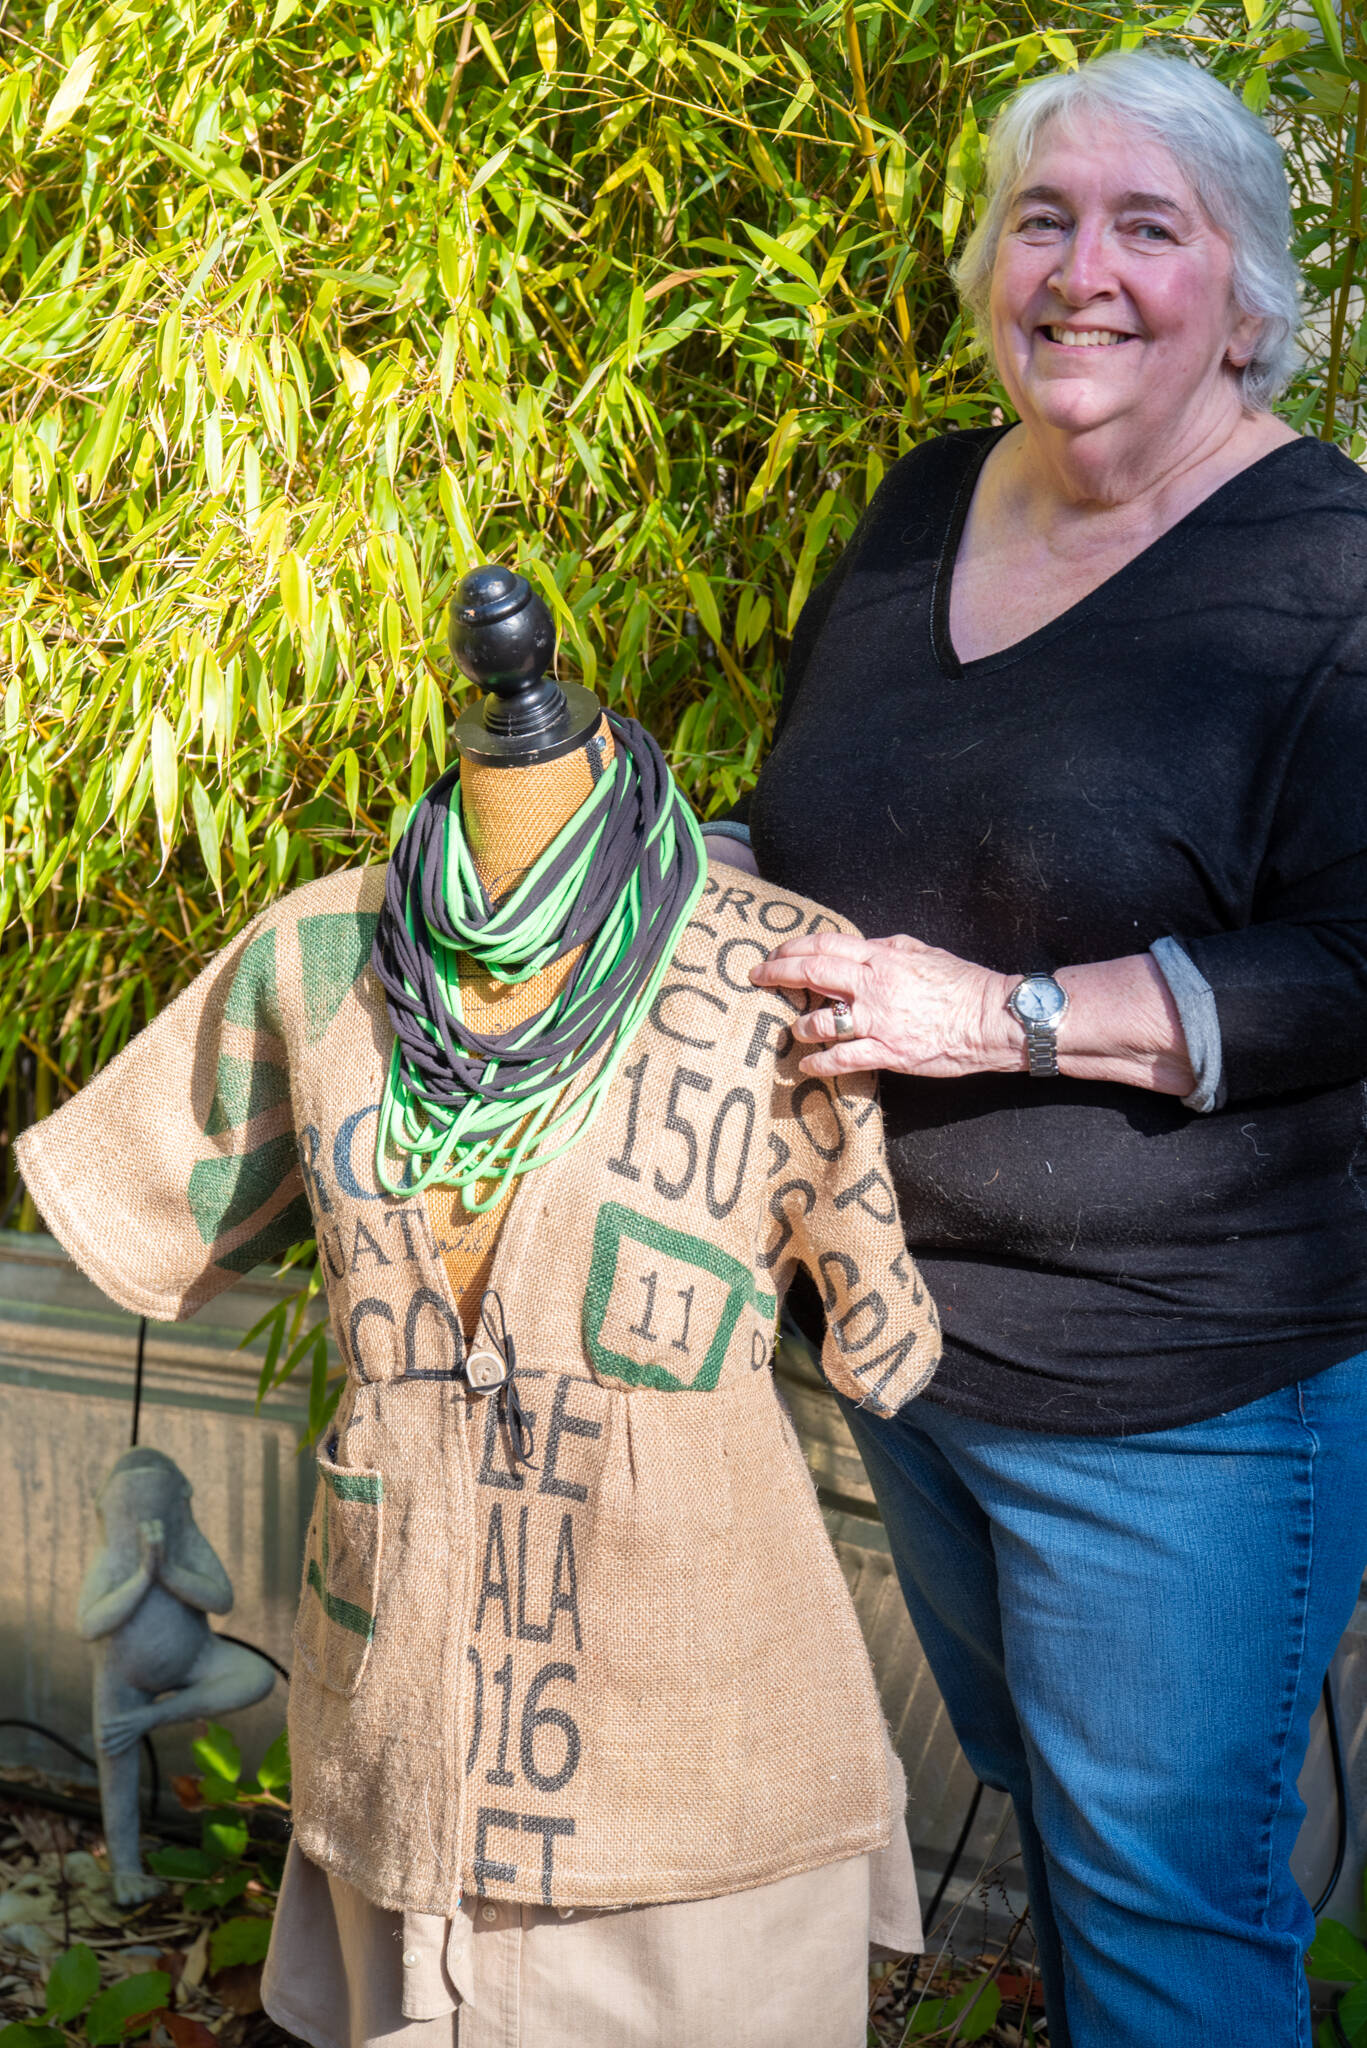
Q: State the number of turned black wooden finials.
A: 1